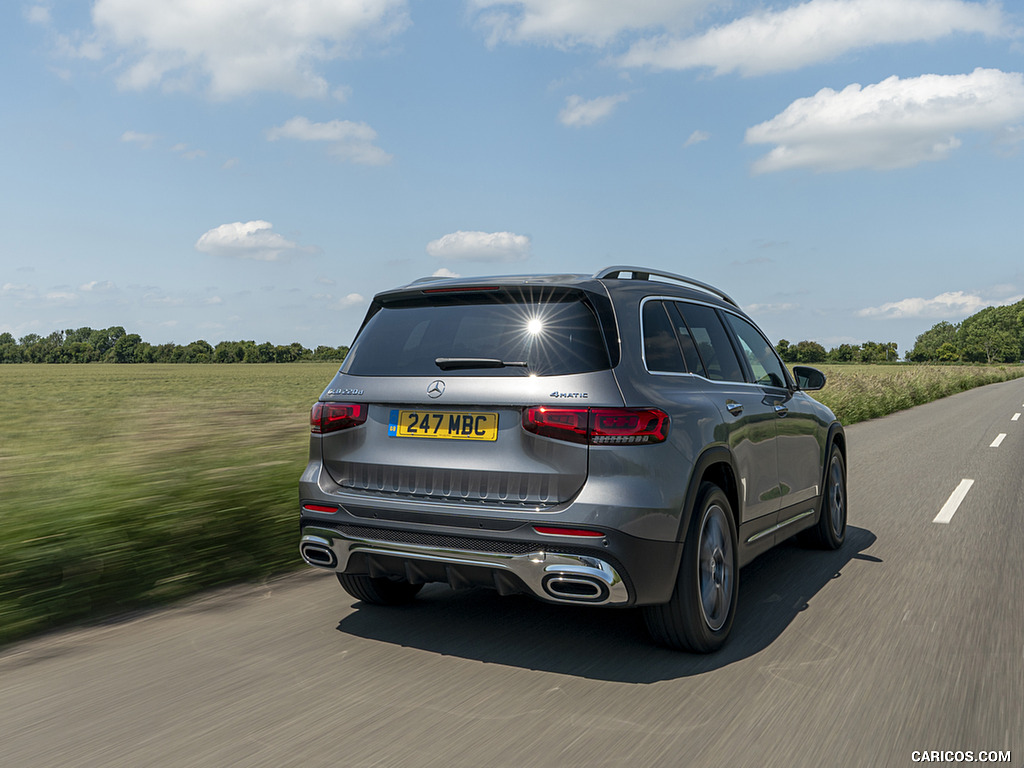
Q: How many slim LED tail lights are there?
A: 2